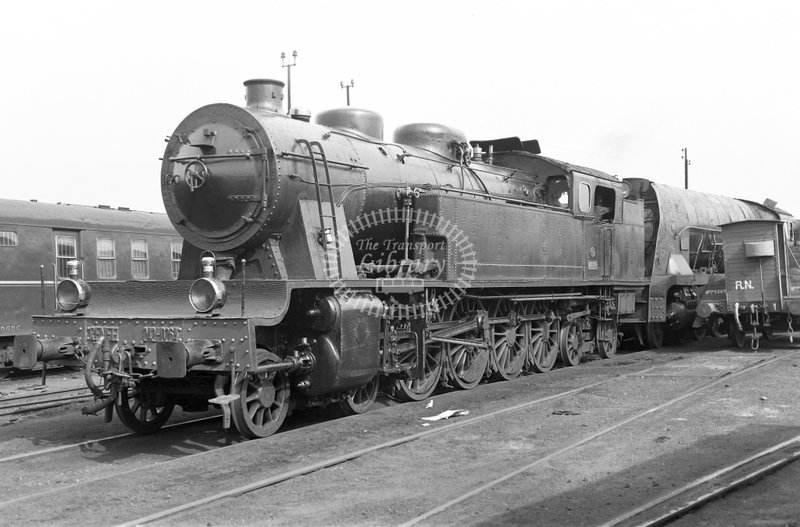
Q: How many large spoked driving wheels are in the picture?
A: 4